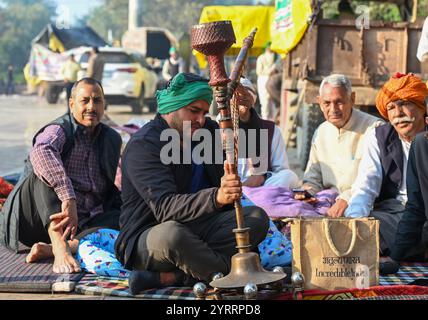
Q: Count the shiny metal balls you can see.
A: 5